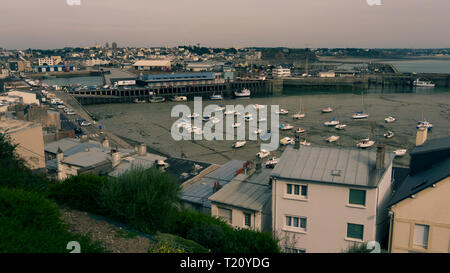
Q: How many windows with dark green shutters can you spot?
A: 2